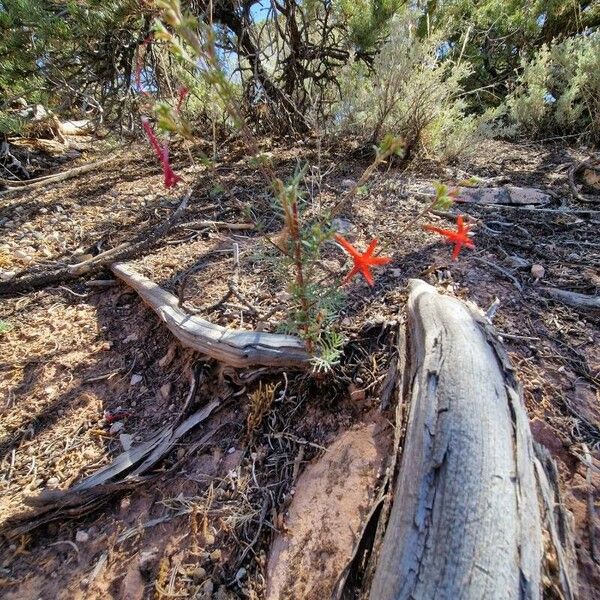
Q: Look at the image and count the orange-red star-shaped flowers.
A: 2